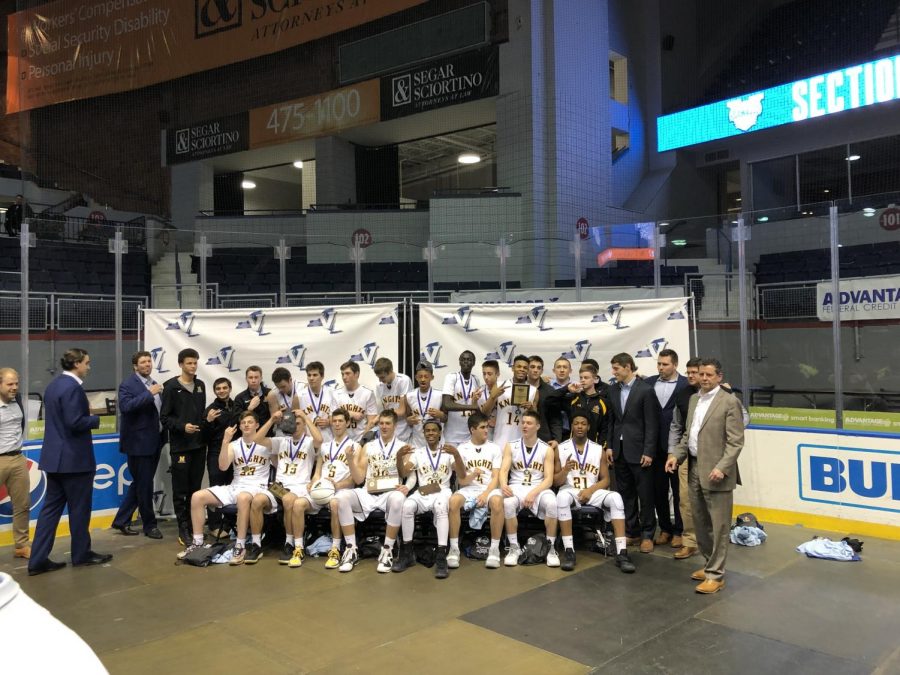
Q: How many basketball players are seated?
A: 8